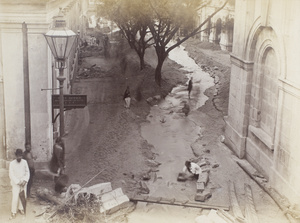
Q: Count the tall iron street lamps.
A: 1